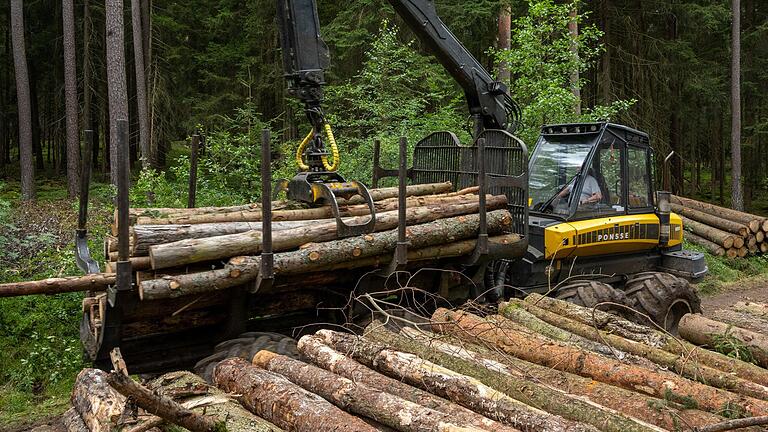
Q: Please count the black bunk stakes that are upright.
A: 7